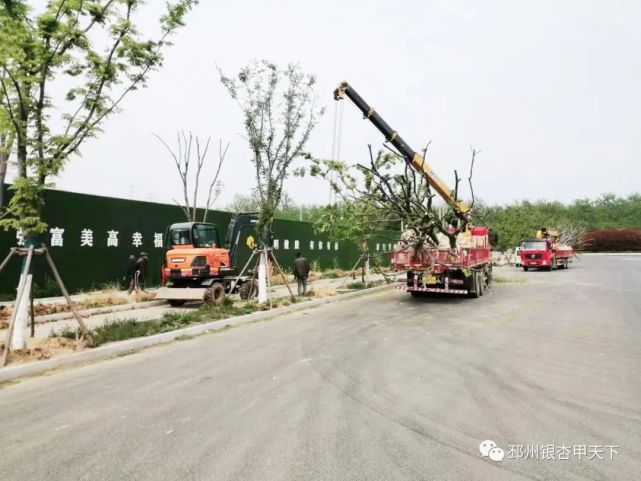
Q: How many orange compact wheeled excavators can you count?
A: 1